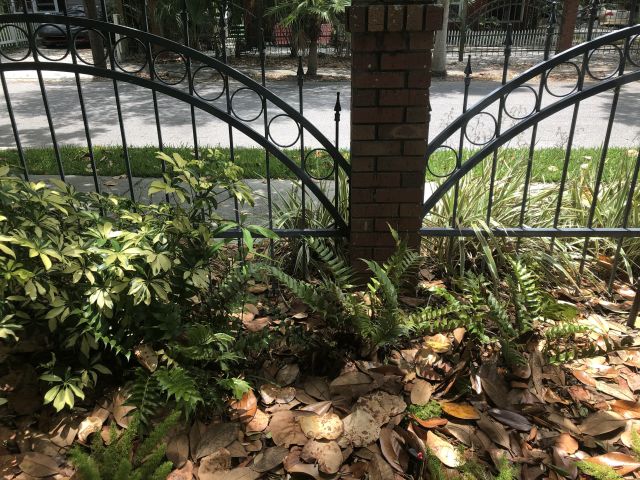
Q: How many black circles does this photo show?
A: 15